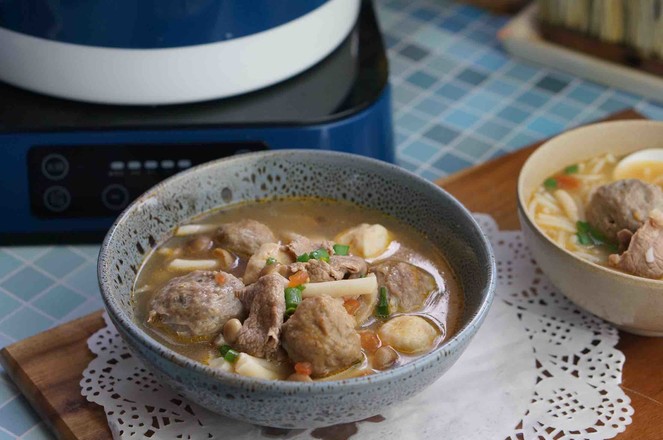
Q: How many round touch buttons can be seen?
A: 3